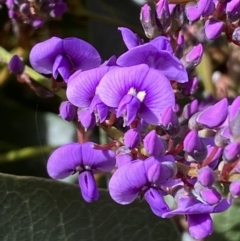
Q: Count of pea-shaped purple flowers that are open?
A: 7